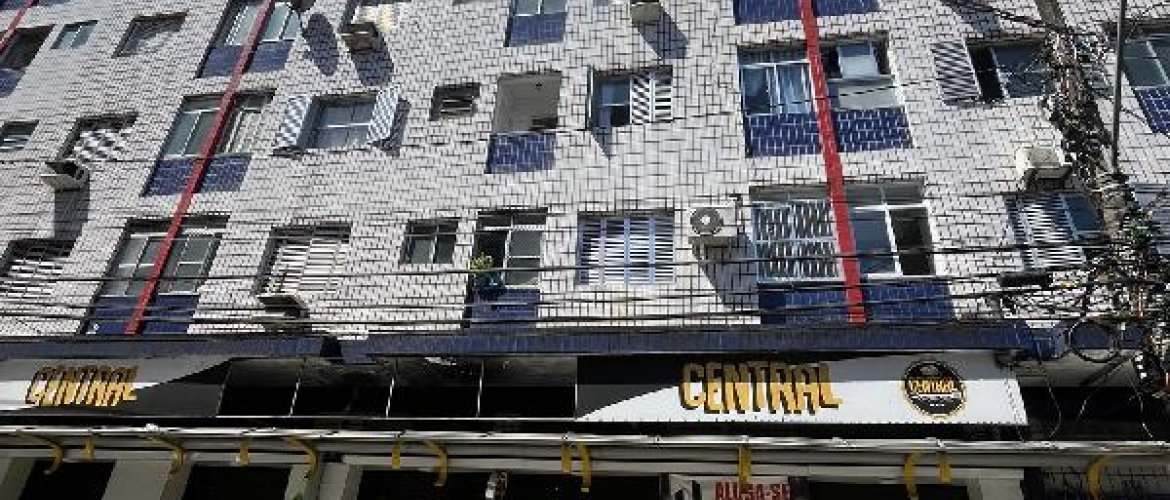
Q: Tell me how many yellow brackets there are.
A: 13